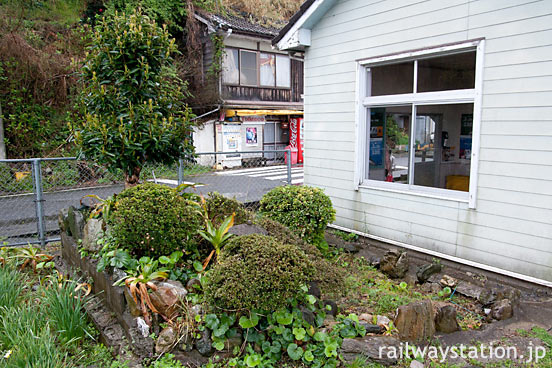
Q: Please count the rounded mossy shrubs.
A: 3